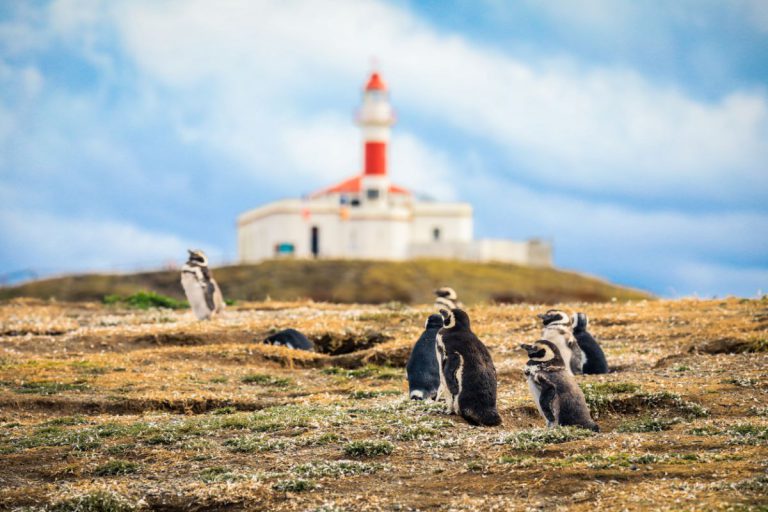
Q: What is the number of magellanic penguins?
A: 8